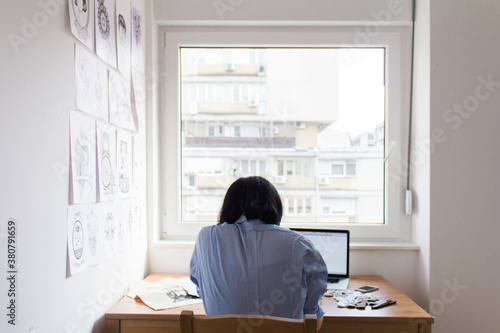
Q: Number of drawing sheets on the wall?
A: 14